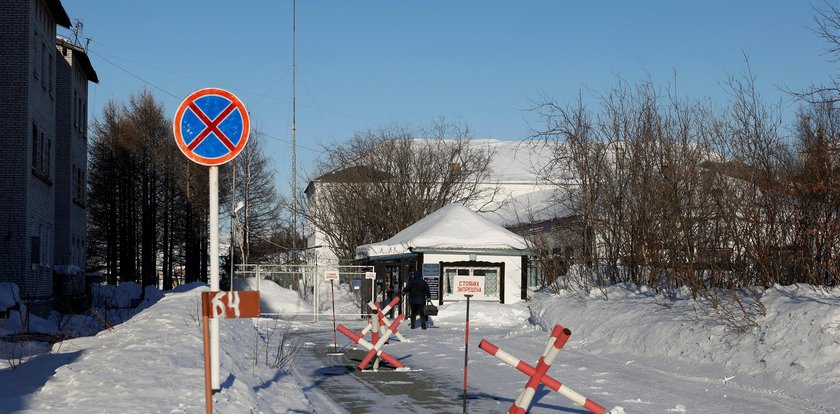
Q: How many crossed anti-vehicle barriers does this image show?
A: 3